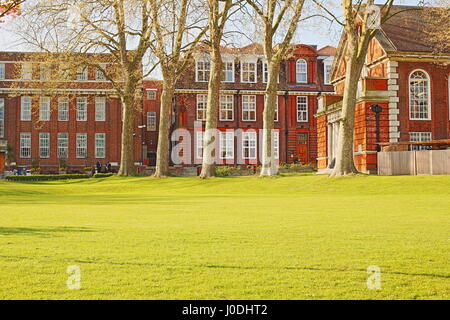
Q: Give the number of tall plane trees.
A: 5